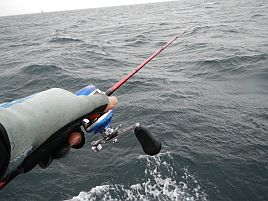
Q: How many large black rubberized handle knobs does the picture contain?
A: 1